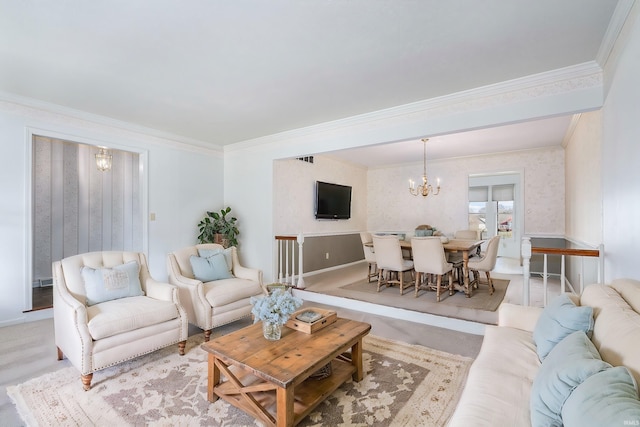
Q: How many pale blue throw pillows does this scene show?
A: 6